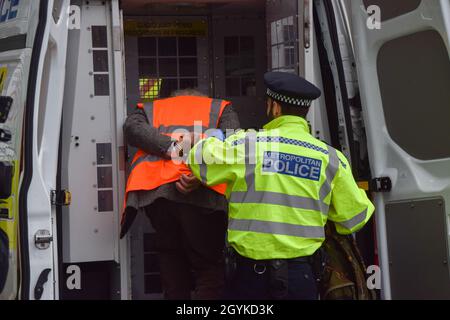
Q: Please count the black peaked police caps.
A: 1